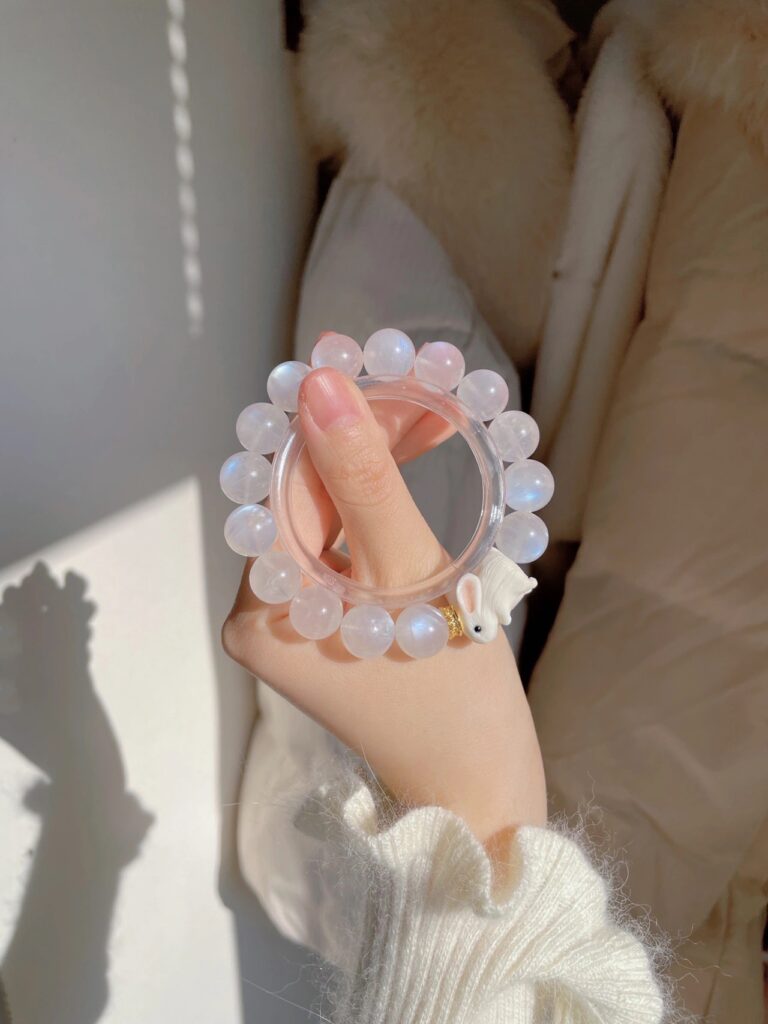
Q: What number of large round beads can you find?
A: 15